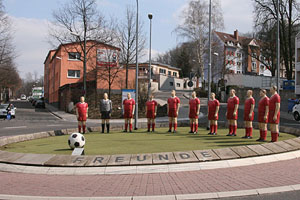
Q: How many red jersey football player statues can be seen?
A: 10